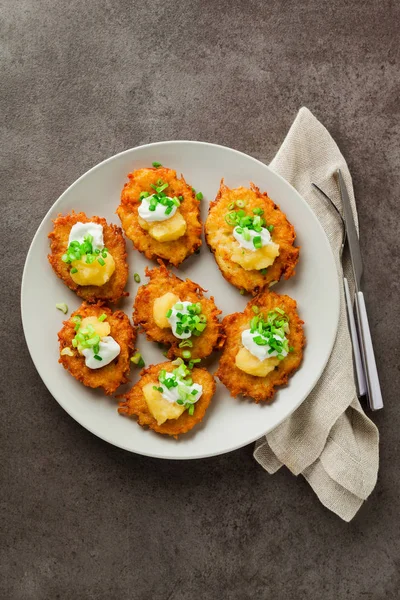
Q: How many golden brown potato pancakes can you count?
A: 7